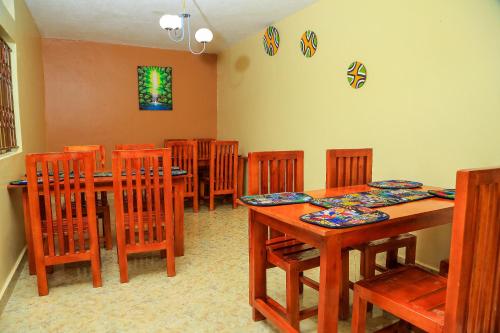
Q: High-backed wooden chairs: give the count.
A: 11